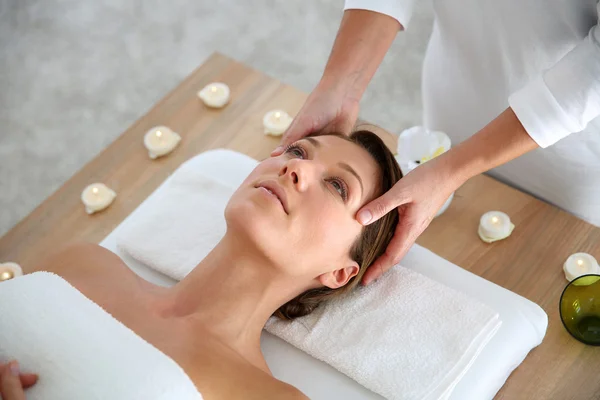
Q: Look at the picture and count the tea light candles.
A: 7